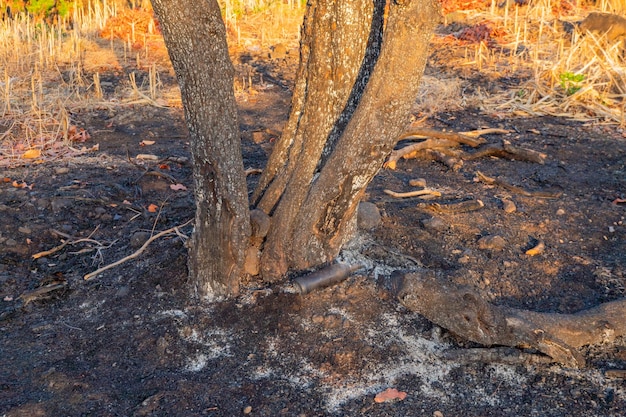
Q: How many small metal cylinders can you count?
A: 1